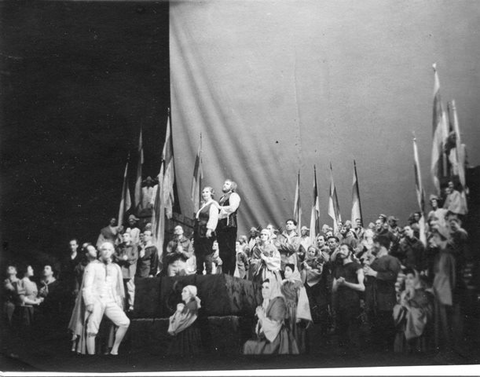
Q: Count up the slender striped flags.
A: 12